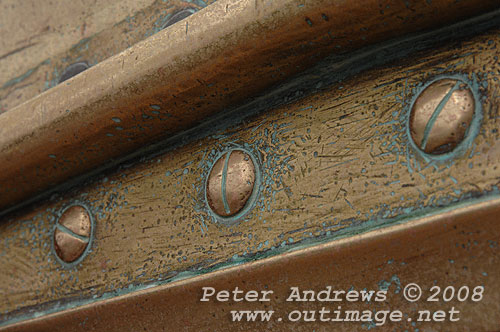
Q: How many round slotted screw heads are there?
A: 3